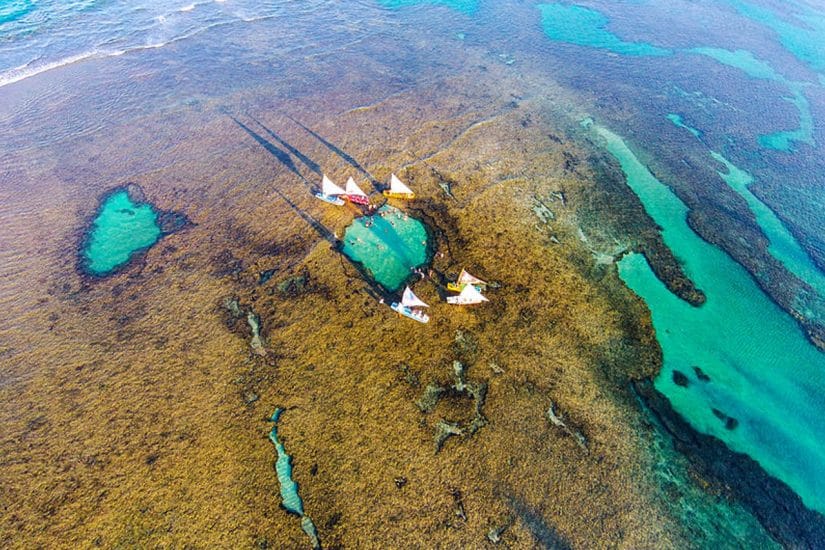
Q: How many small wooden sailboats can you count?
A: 6